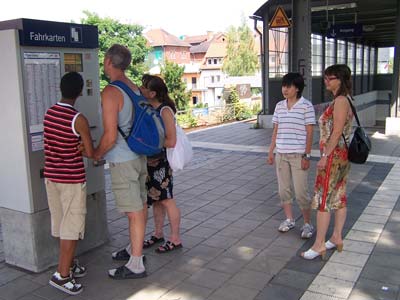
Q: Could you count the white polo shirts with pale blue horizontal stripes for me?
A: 1